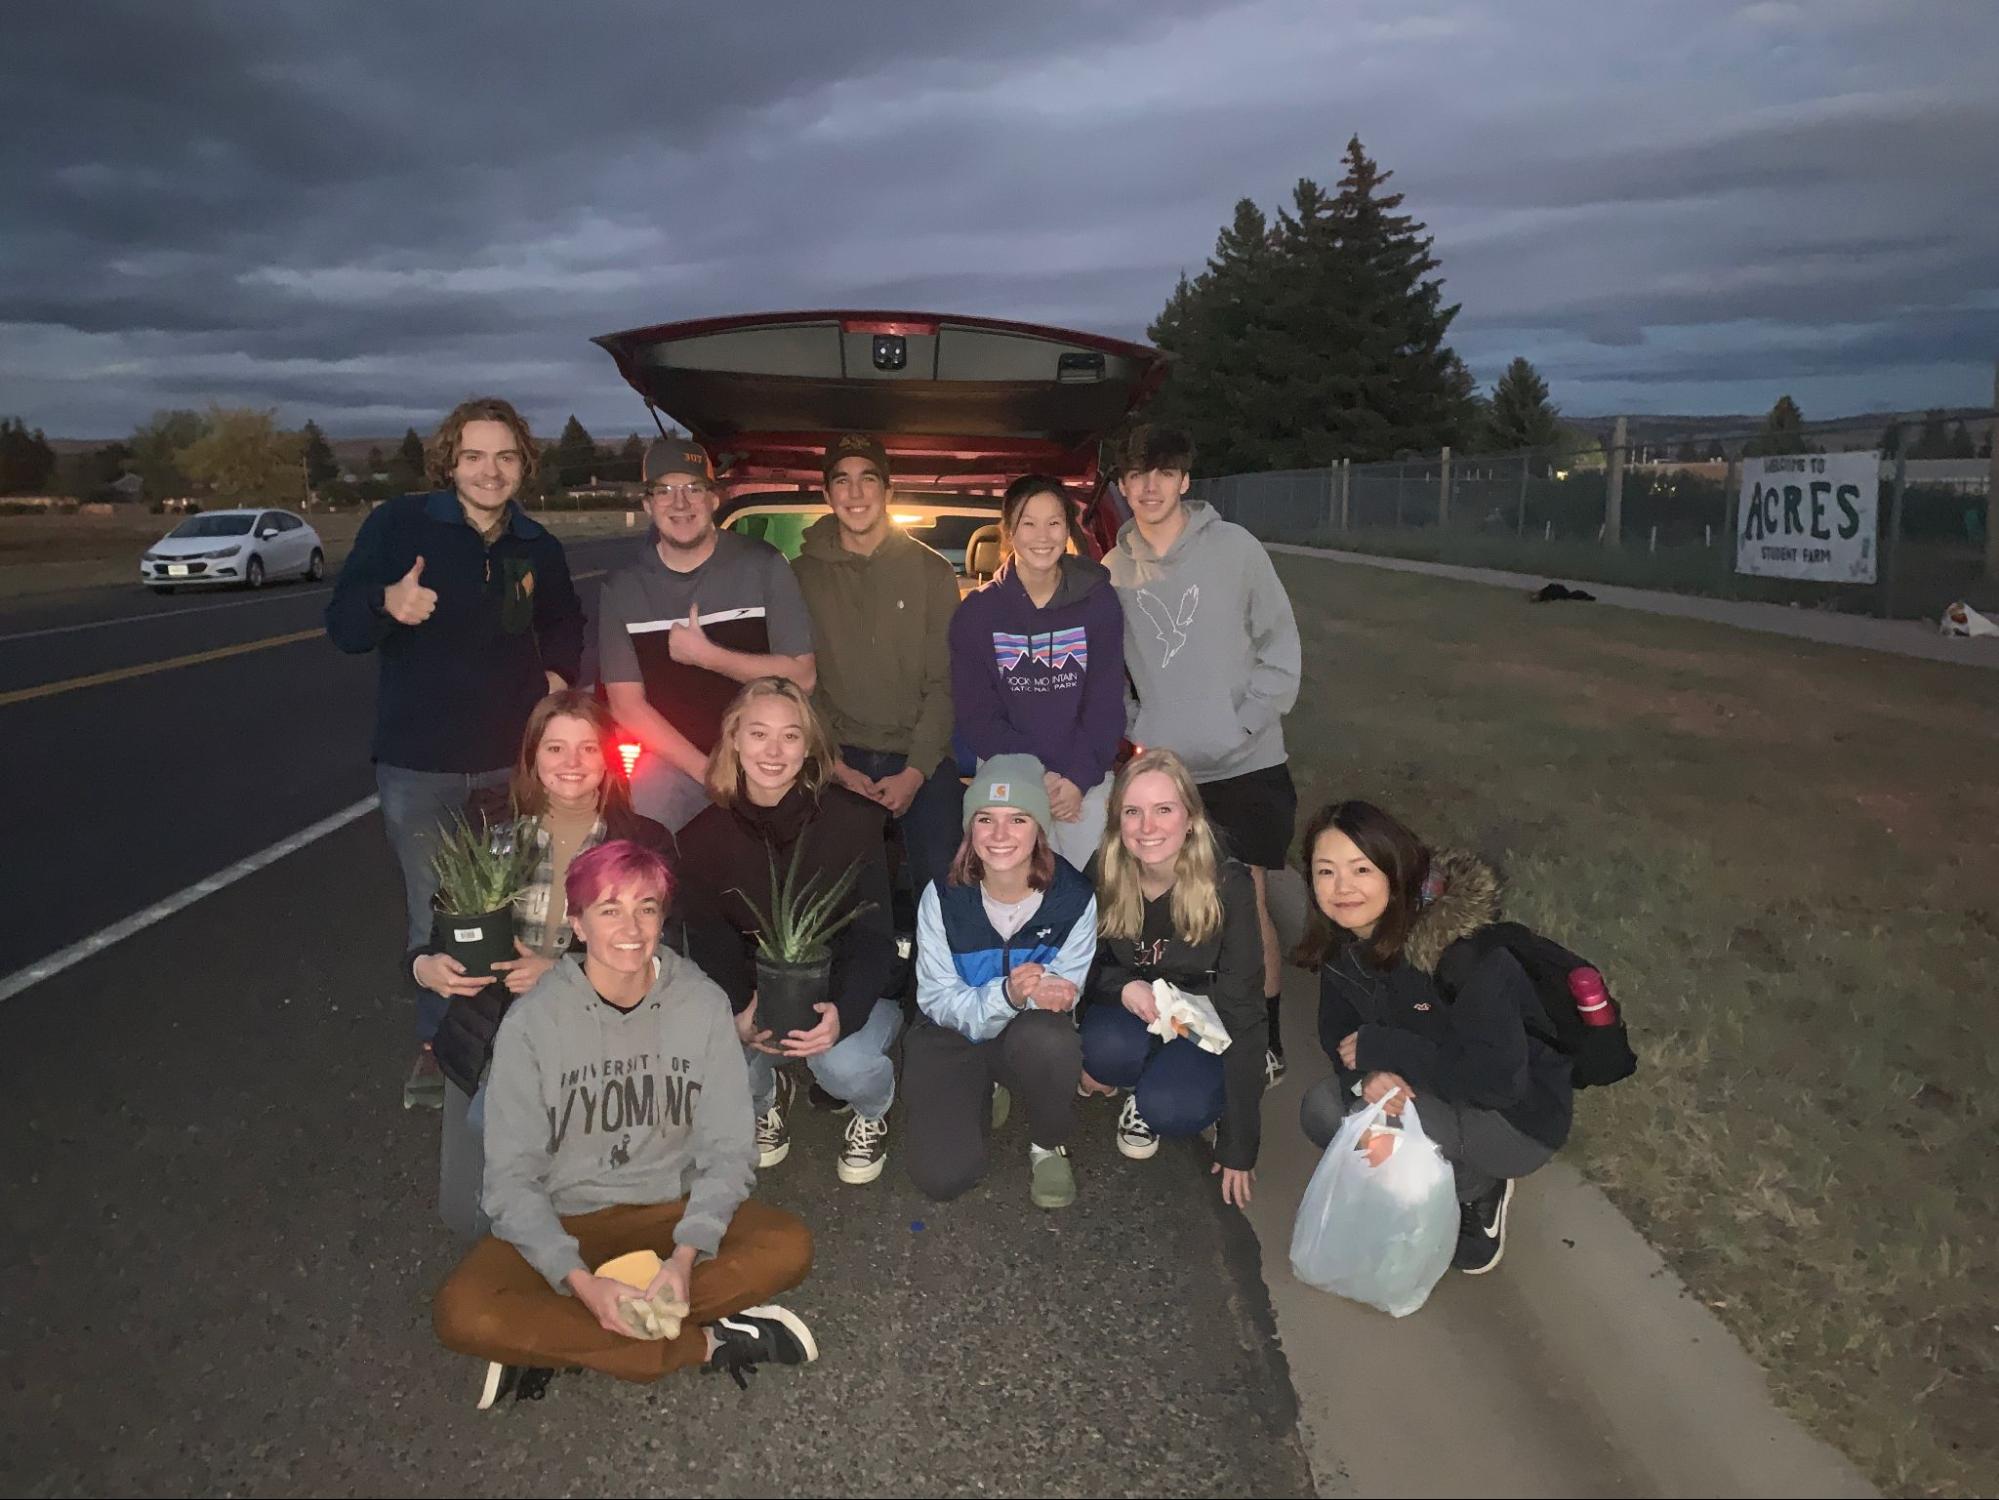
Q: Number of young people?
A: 11